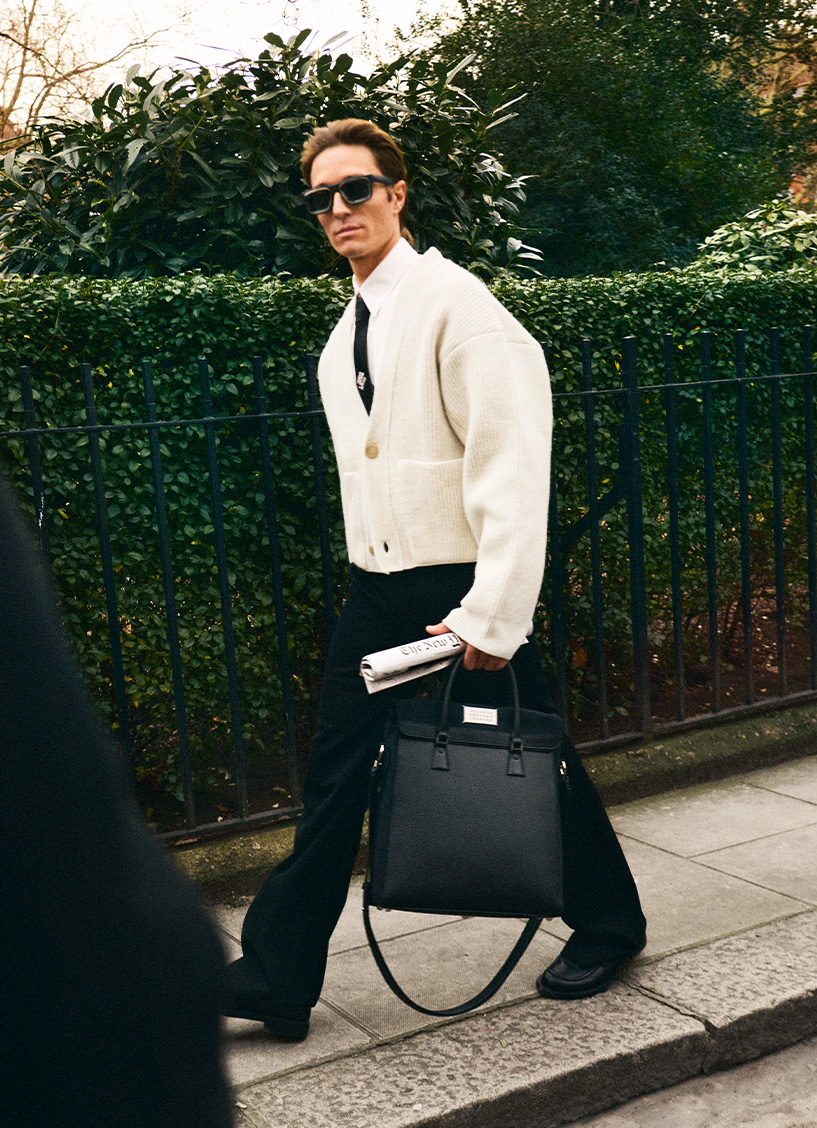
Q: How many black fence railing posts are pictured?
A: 14